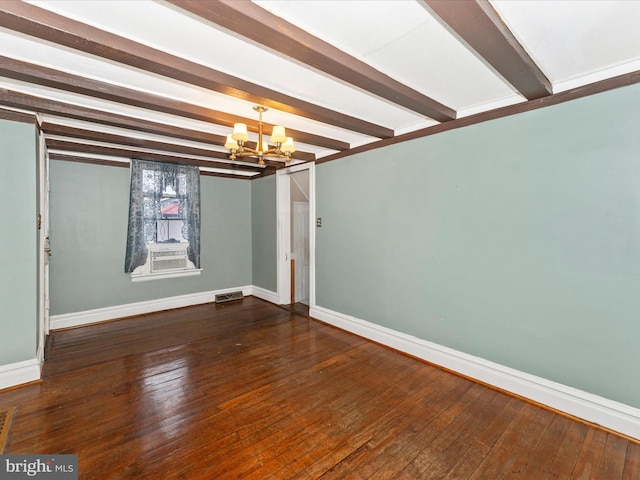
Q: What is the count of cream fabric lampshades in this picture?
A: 5